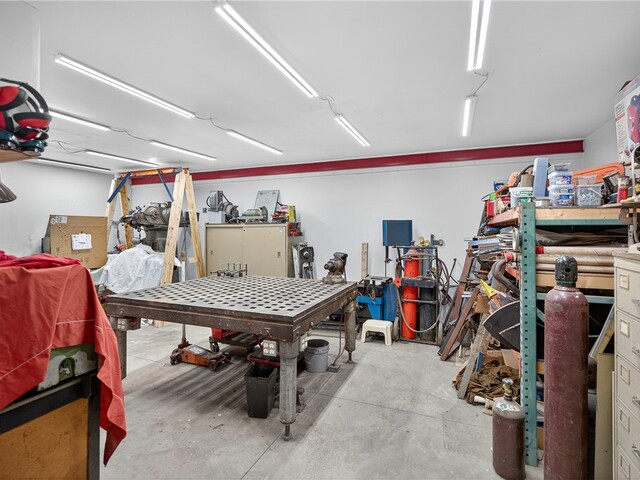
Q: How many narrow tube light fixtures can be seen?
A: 10